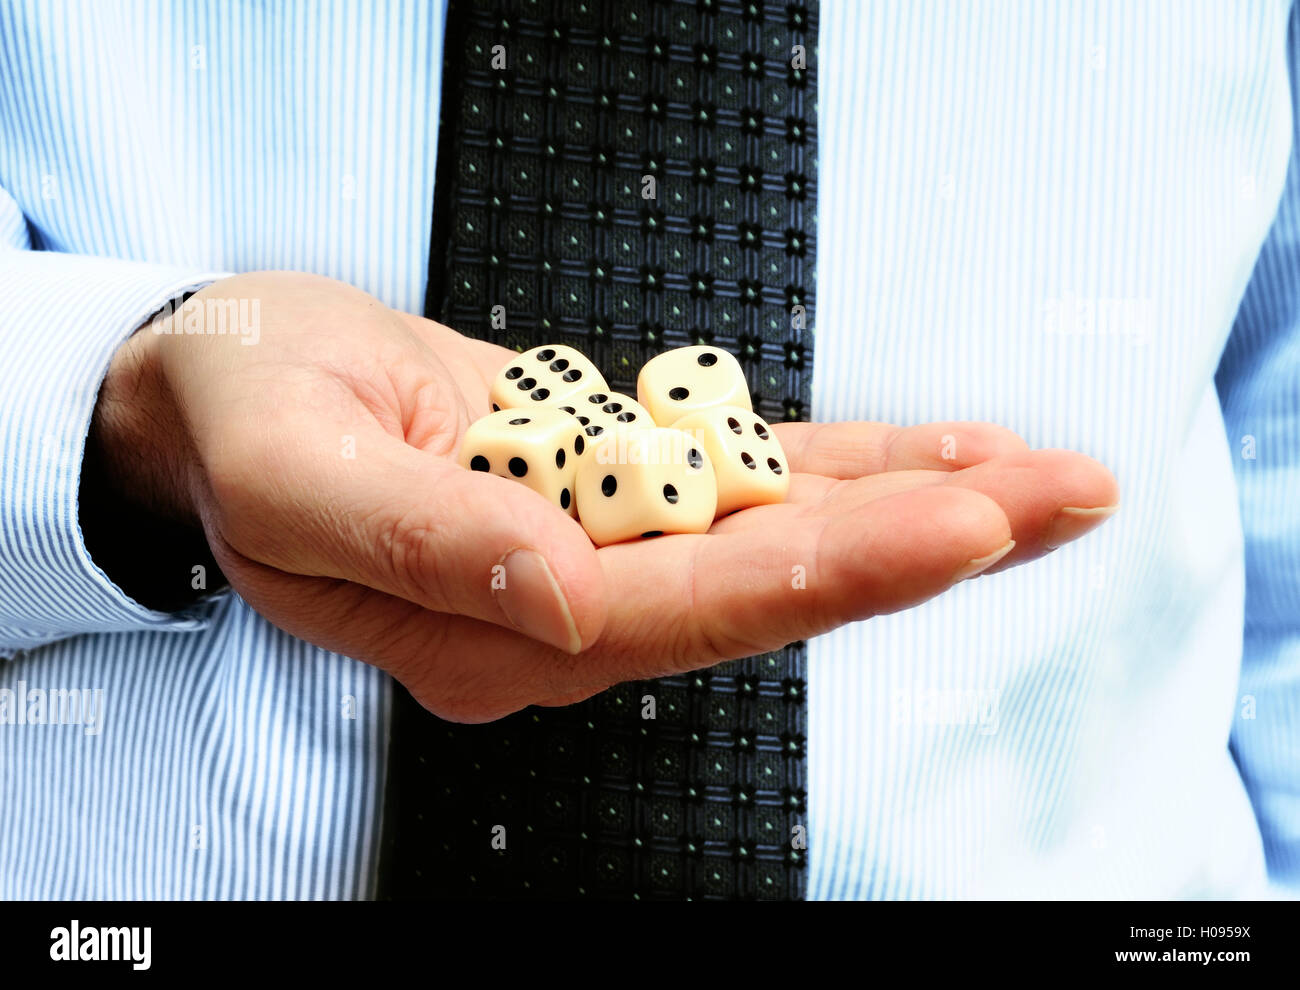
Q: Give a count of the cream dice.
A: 6